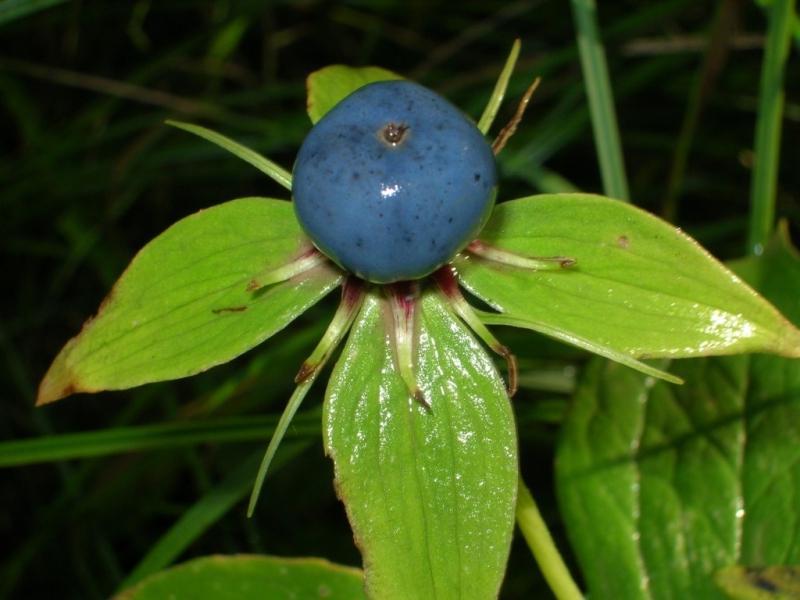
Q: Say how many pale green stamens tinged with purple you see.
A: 5